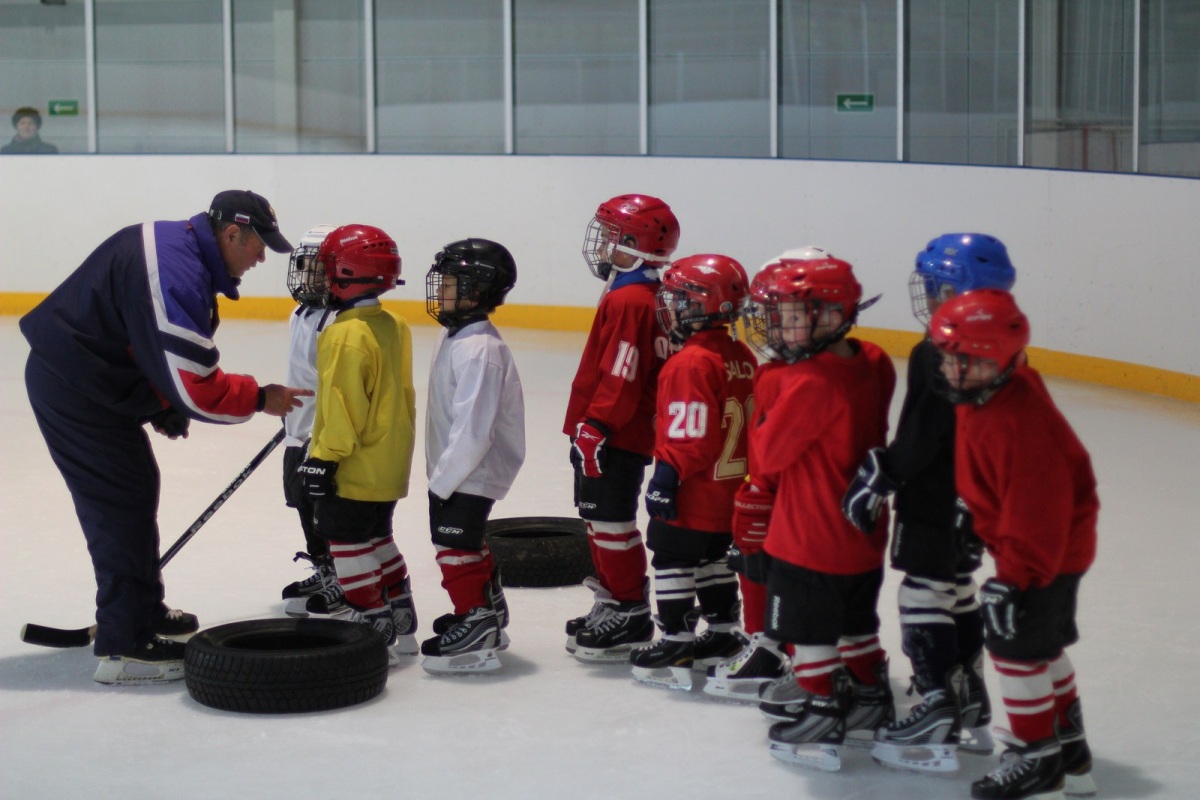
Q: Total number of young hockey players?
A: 9